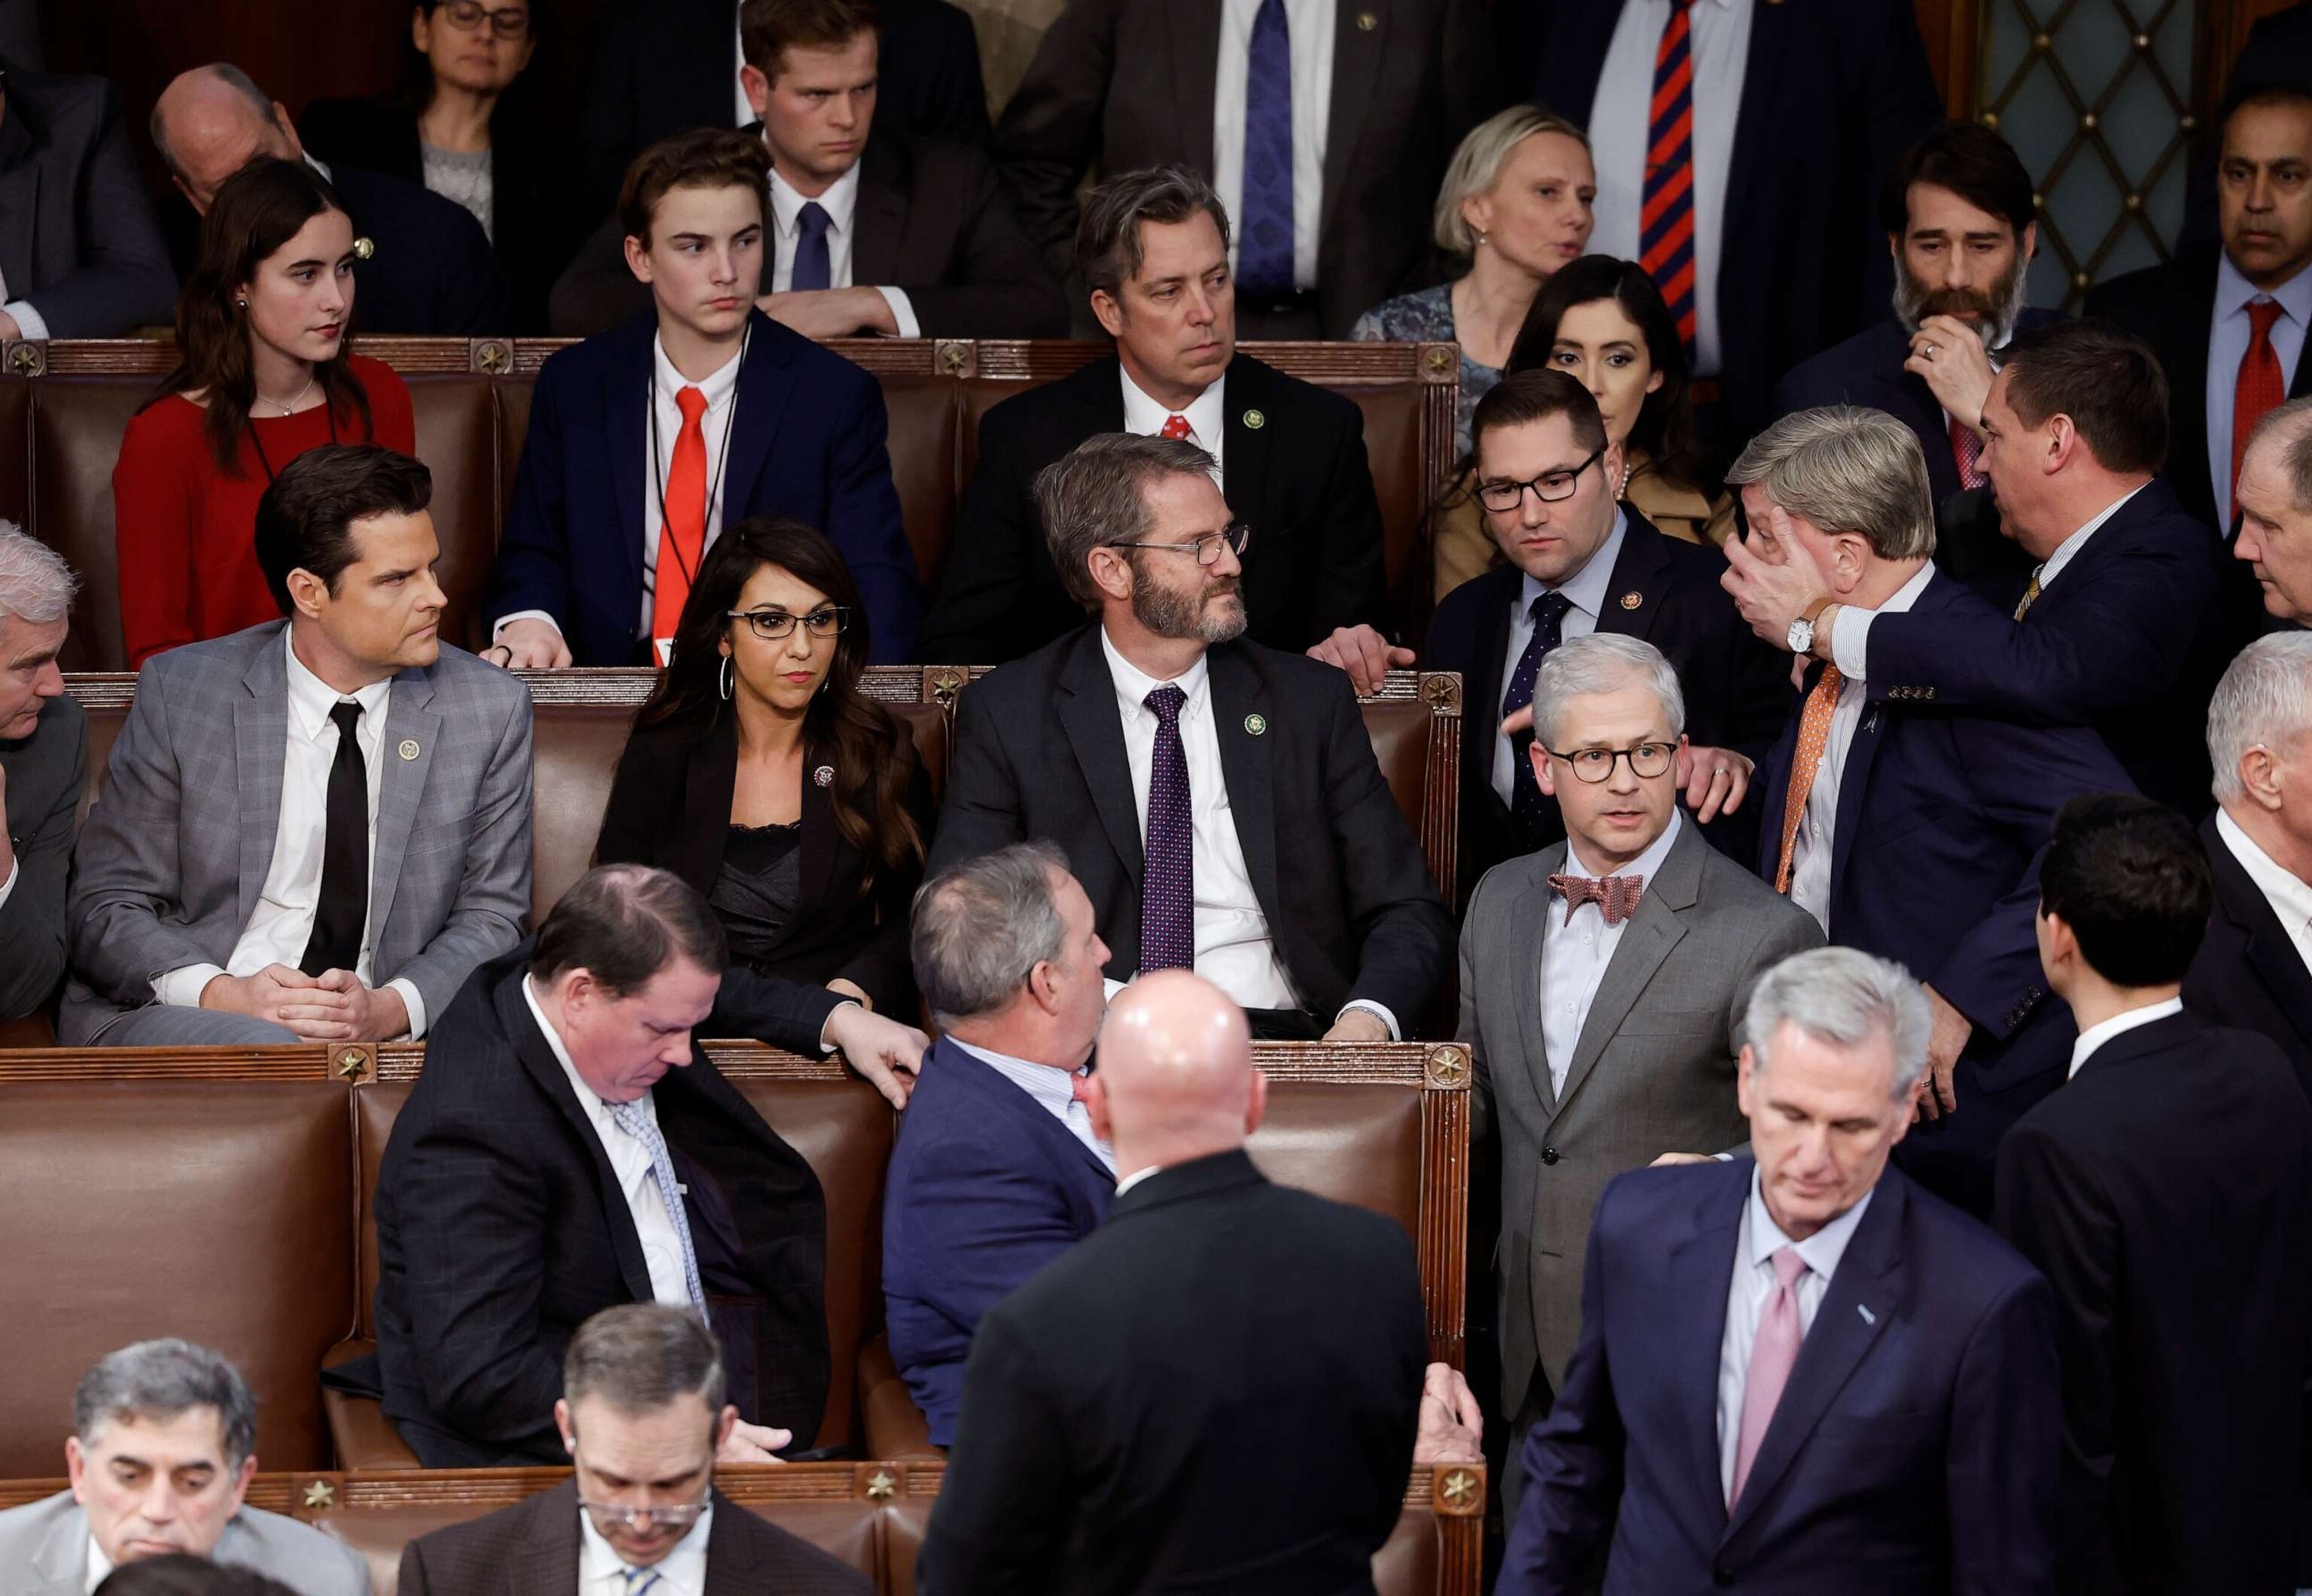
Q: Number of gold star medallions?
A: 11